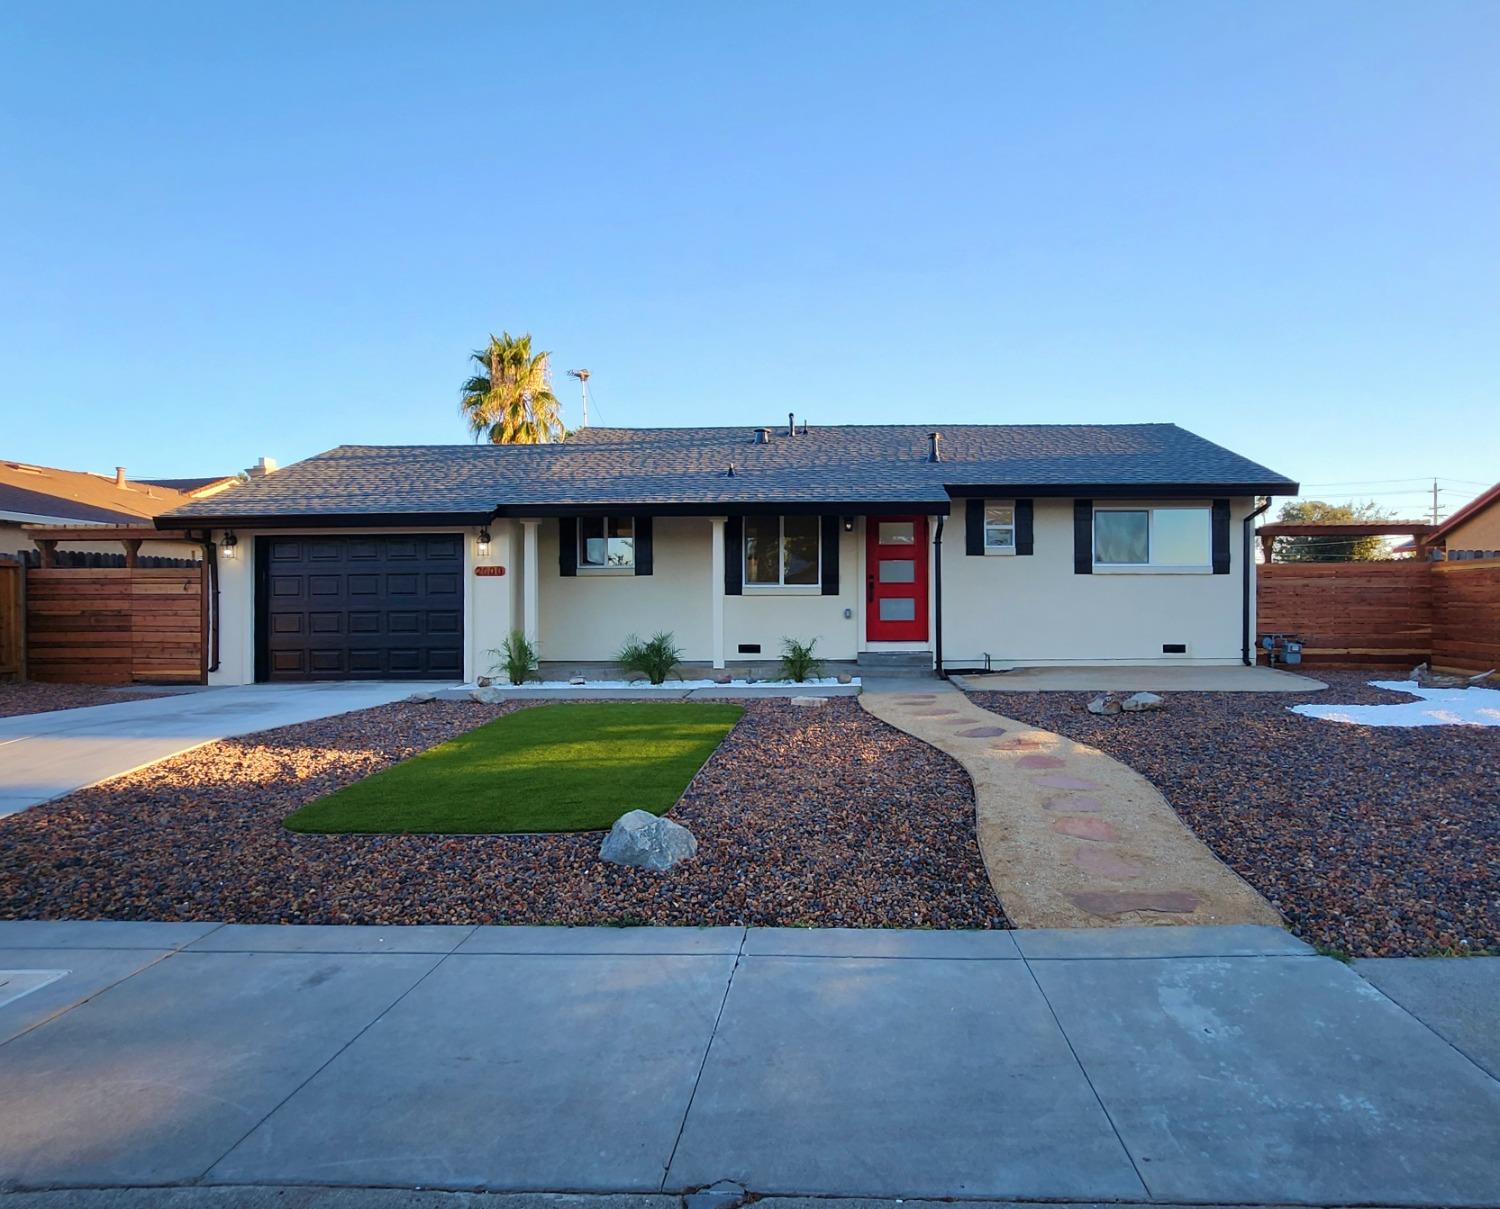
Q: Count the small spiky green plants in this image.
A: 3